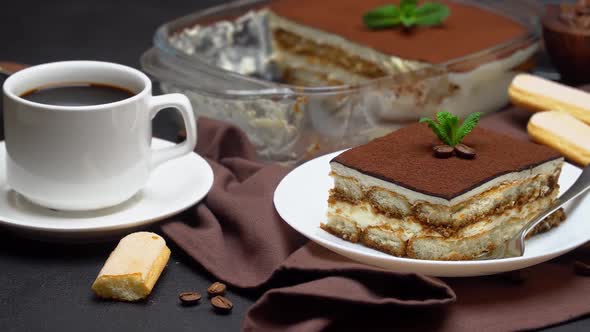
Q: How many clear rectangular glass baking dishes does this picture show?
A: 1